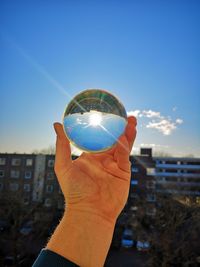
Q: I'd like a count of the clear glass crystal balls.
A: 1